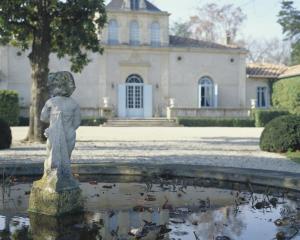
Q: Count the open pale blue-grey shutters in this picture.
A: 4